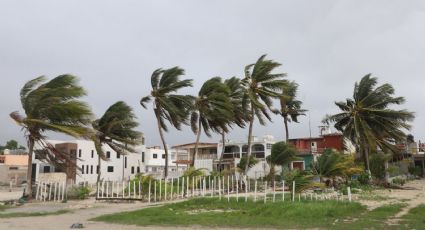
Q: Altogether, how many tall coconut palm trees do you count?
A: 8